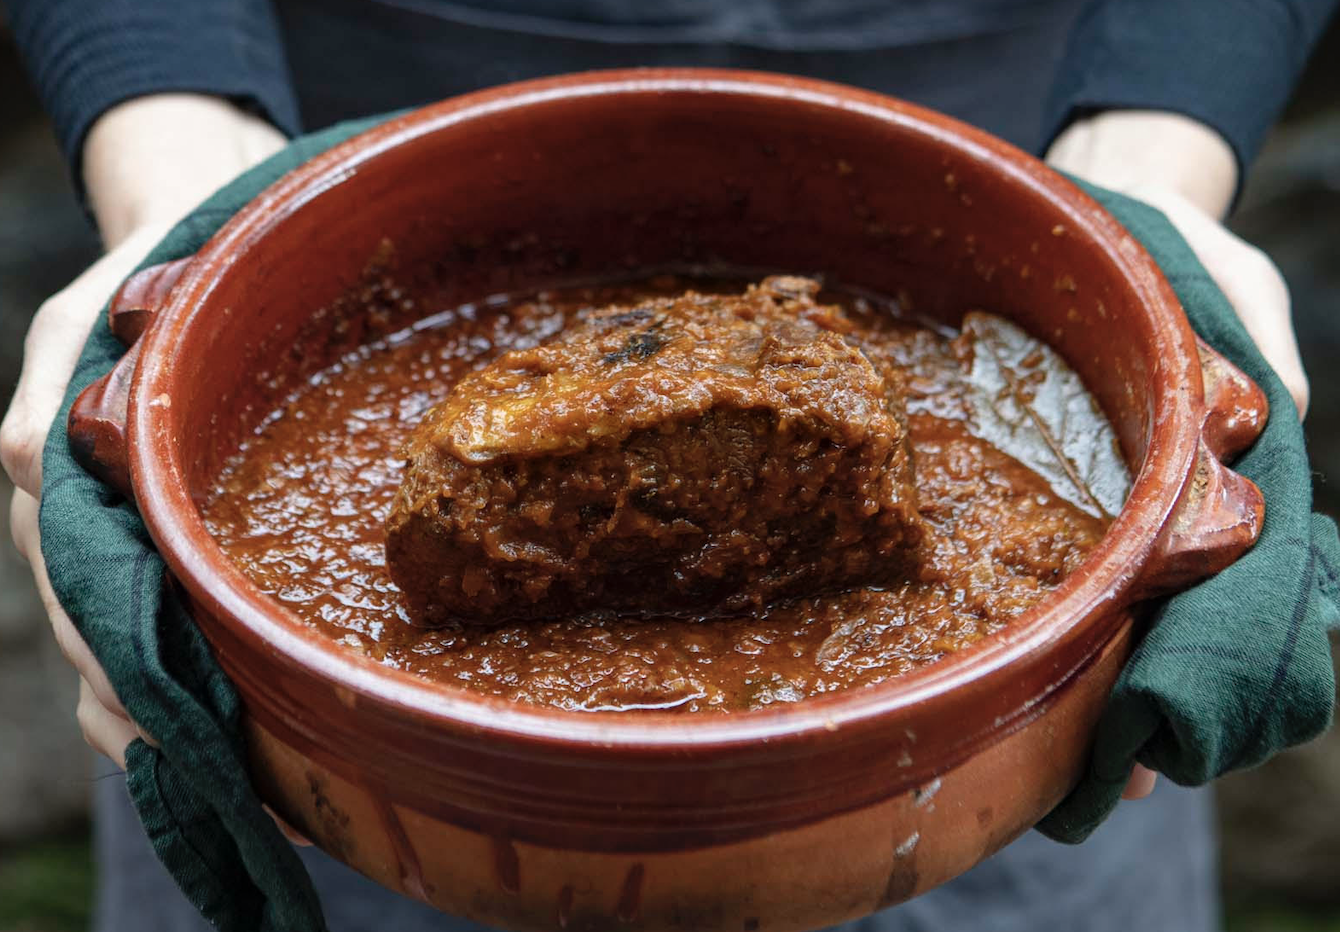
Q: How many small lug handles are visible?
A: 4